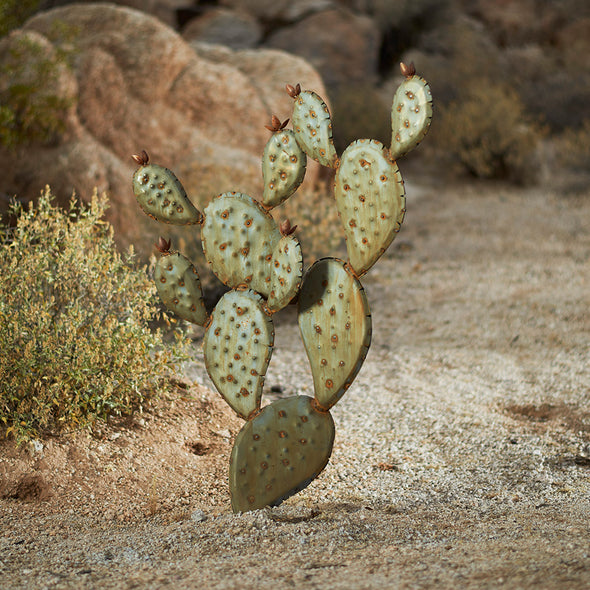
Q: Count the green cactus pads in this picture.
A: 11